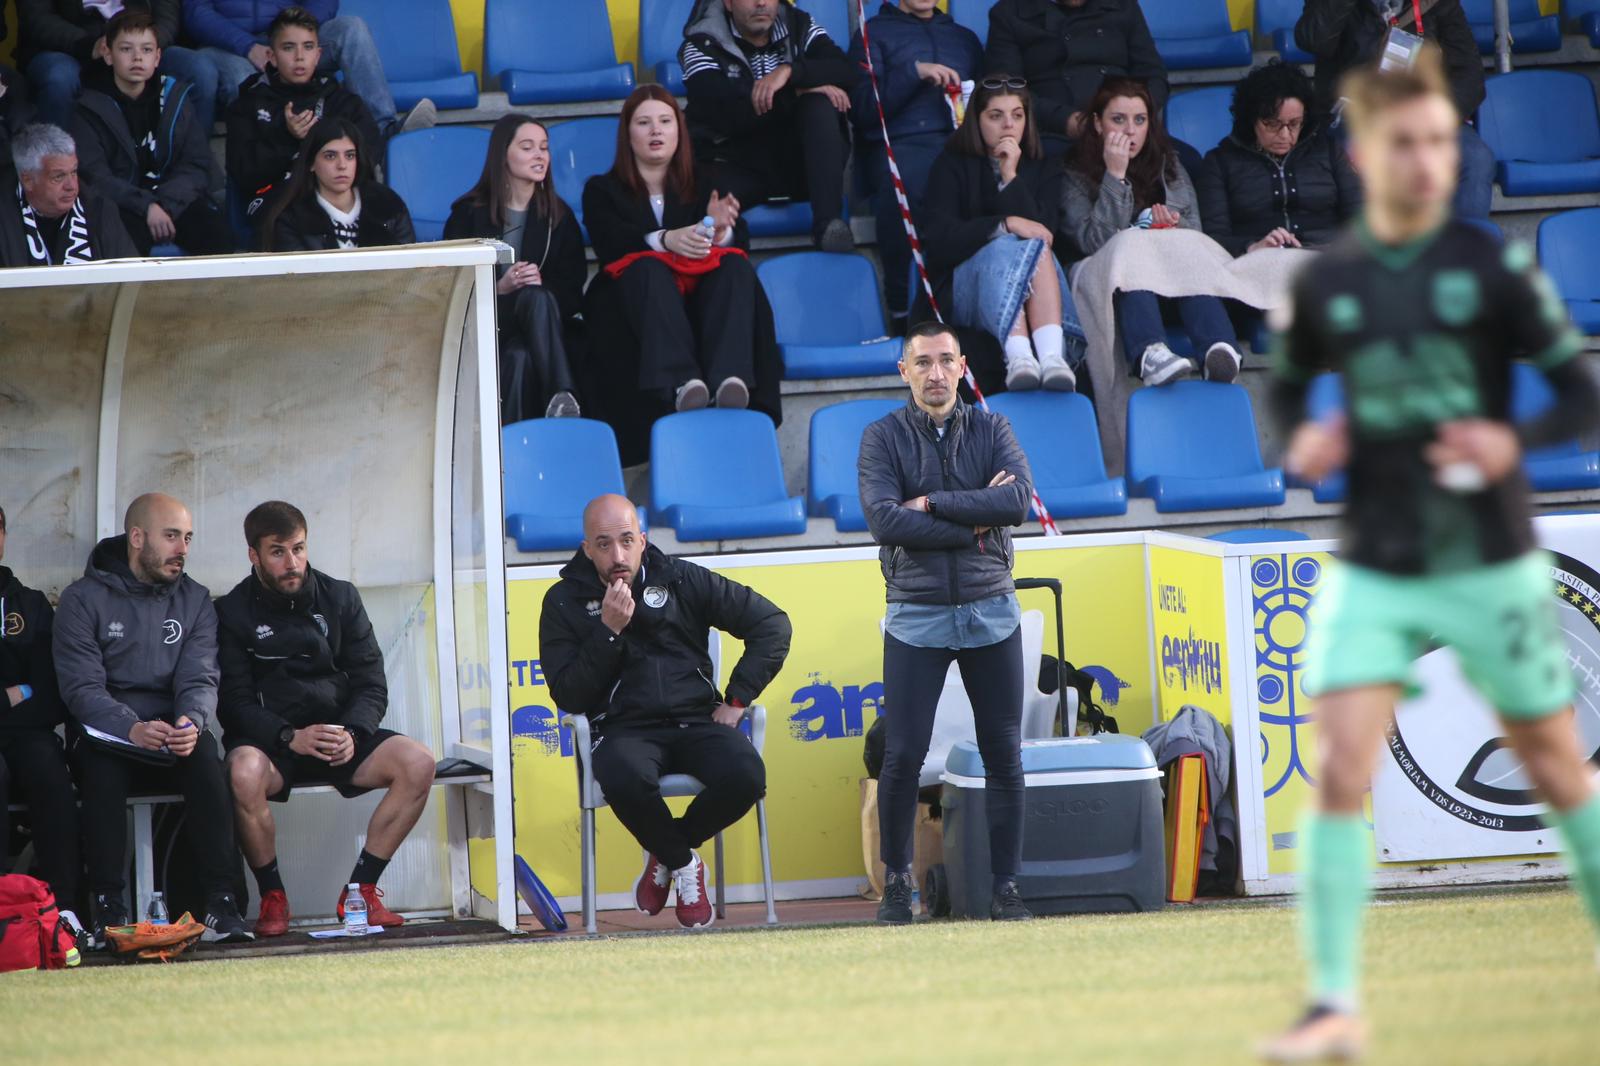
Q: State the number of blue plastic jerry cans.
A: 0